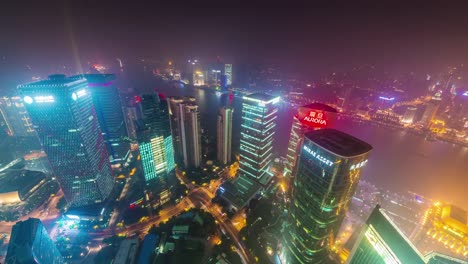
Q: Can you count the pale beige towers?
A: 2